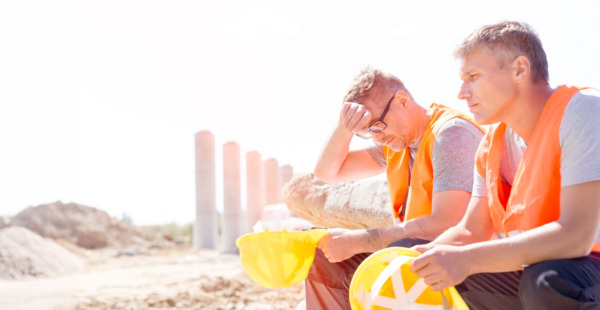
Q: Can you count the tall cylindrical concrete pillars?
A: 5